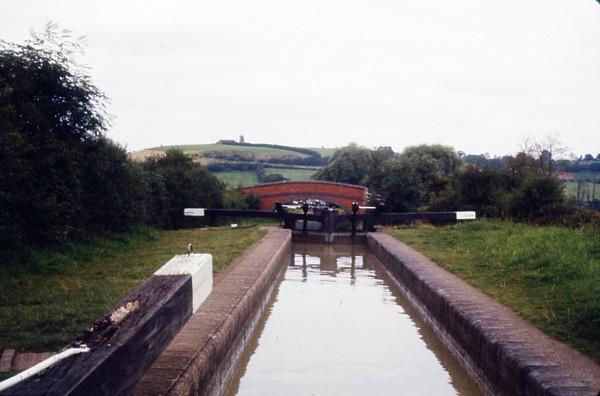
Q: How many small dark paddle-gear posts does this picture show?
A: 2